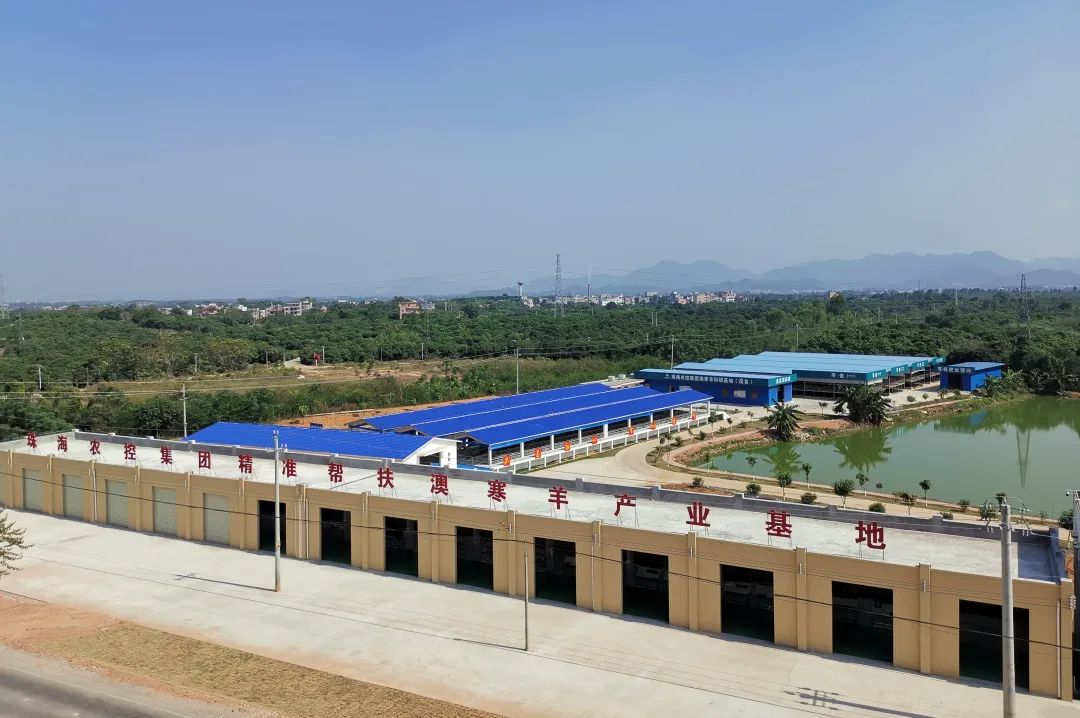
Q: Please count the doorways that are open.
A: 9